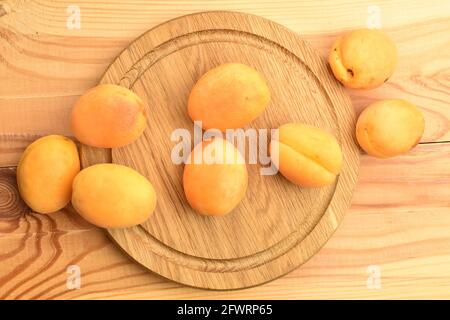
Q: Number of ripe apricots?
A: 8